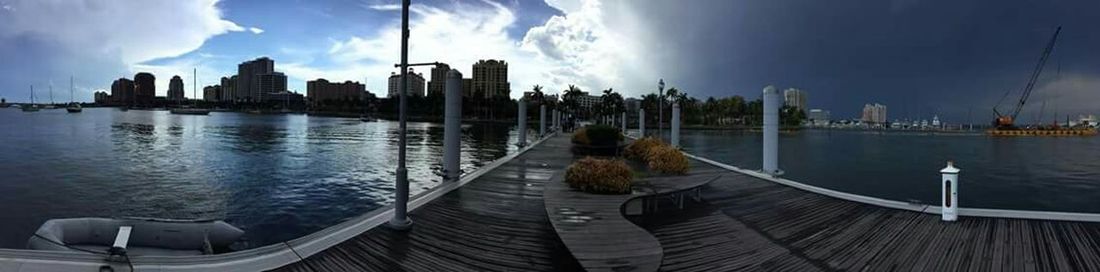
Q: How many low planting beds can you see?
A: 3